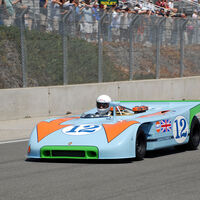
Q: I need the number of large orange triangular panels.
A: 2